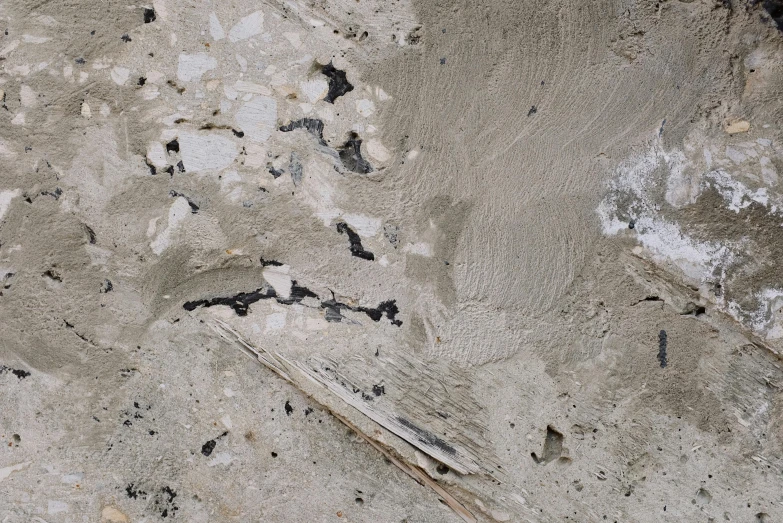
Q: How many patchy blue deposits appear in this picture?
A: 0